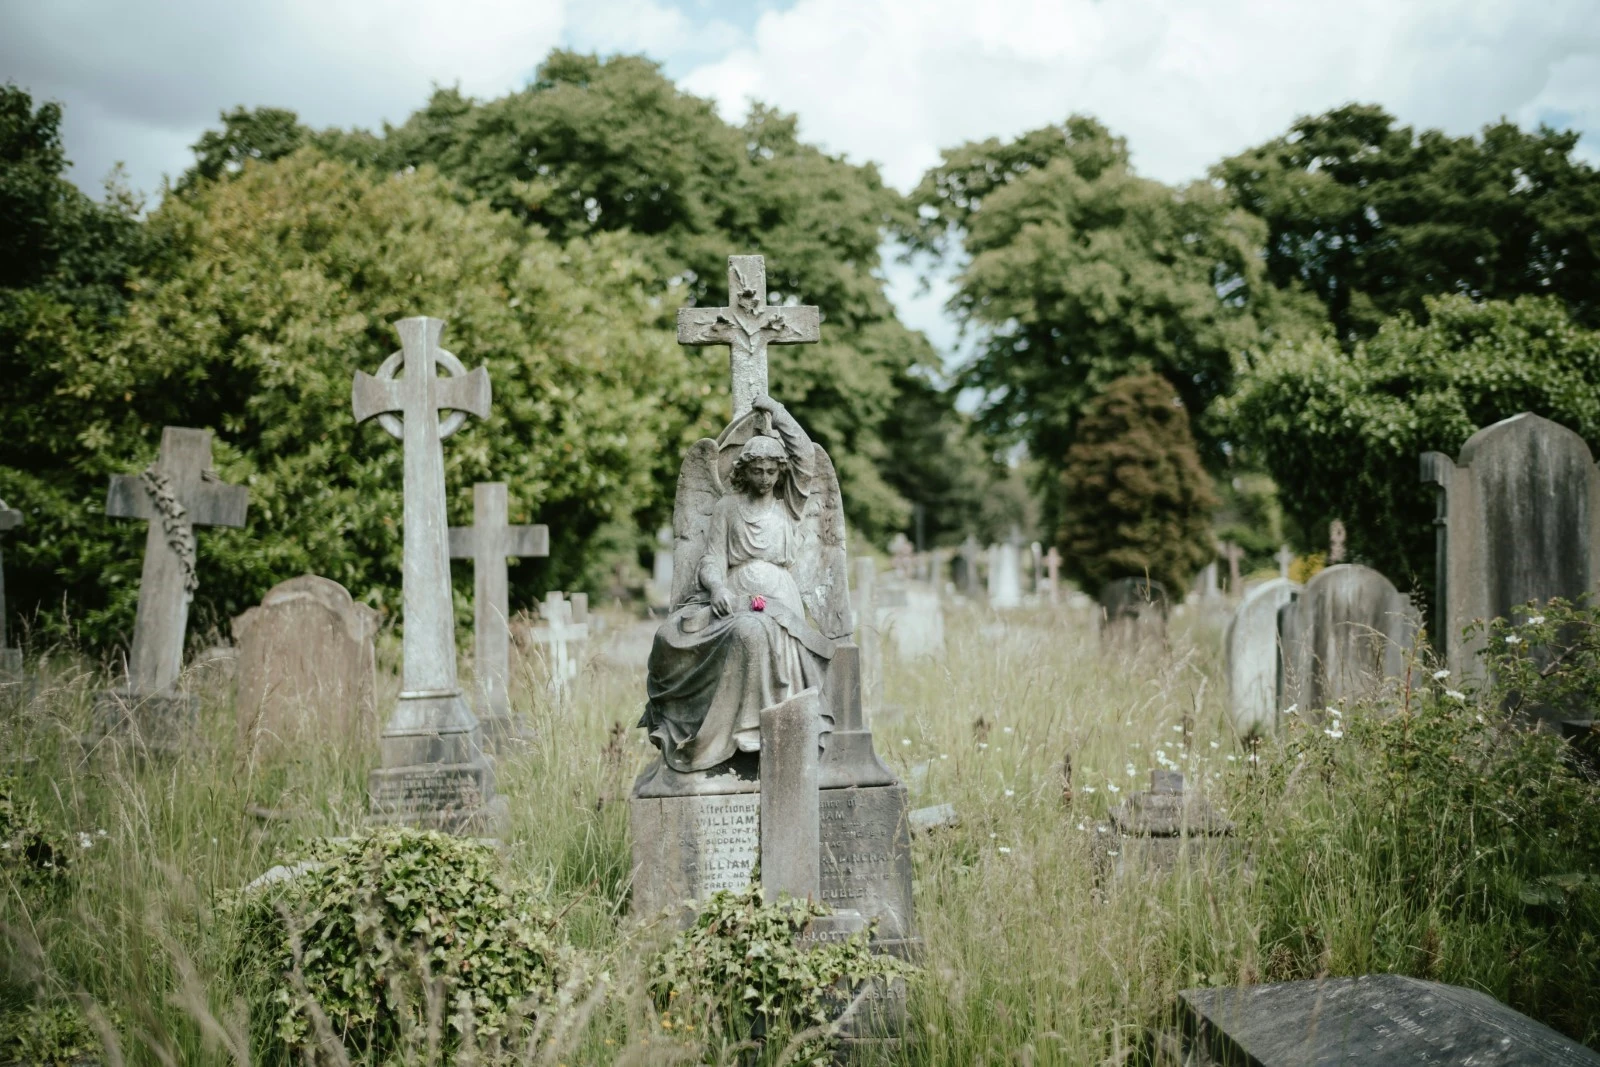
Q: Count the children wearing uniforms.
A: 0